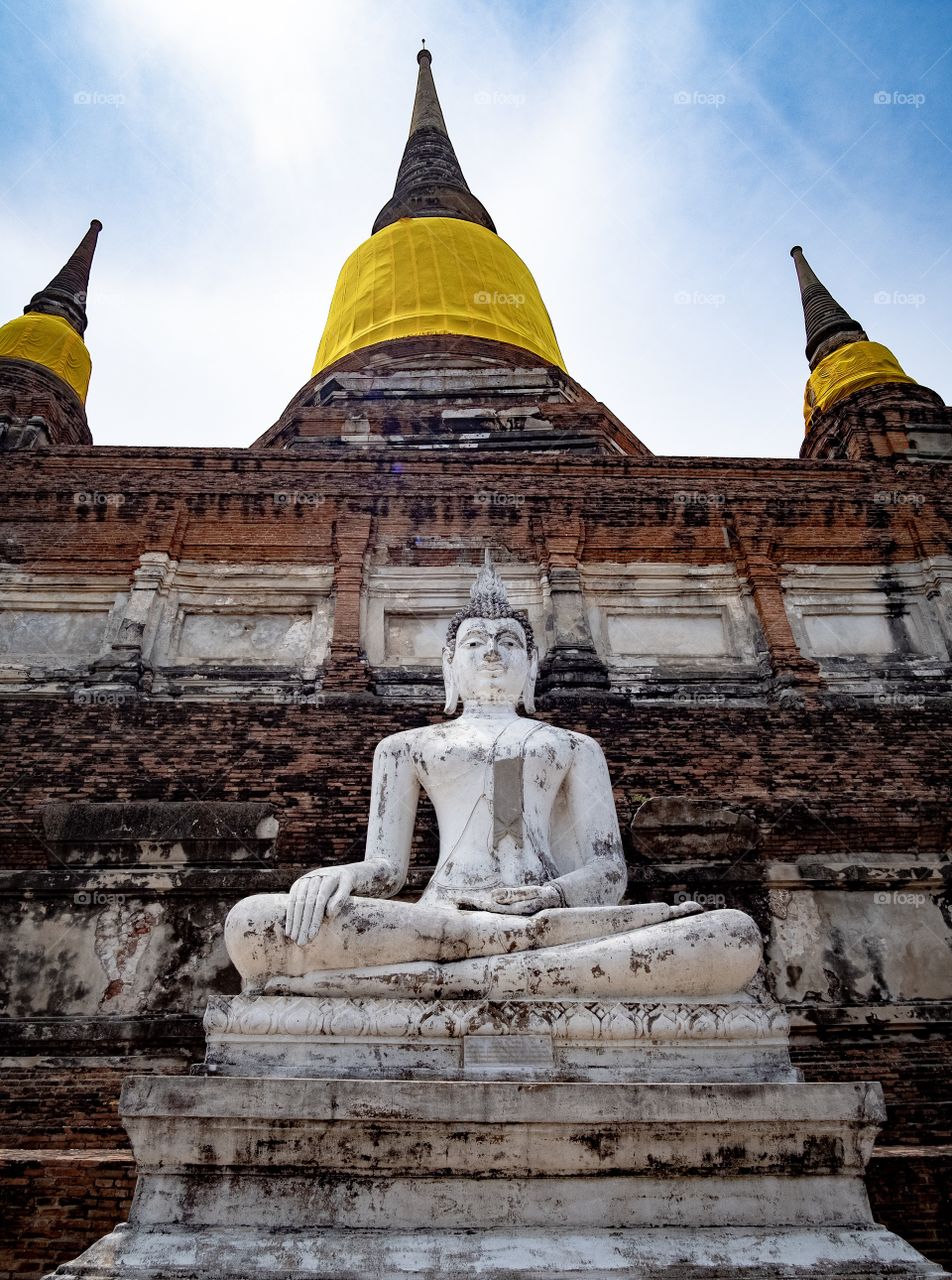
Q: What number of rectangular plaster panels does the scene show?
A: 5